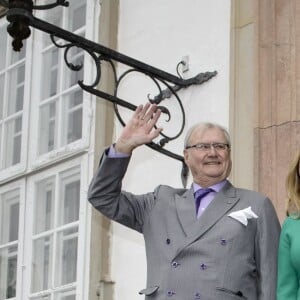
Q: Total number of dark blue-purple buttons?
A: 6